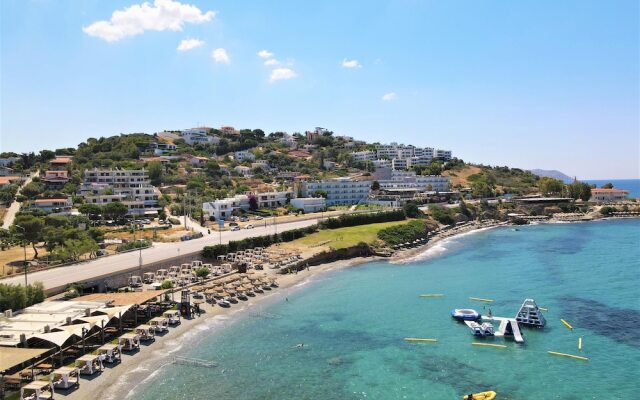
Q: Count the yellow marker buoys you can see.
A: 8